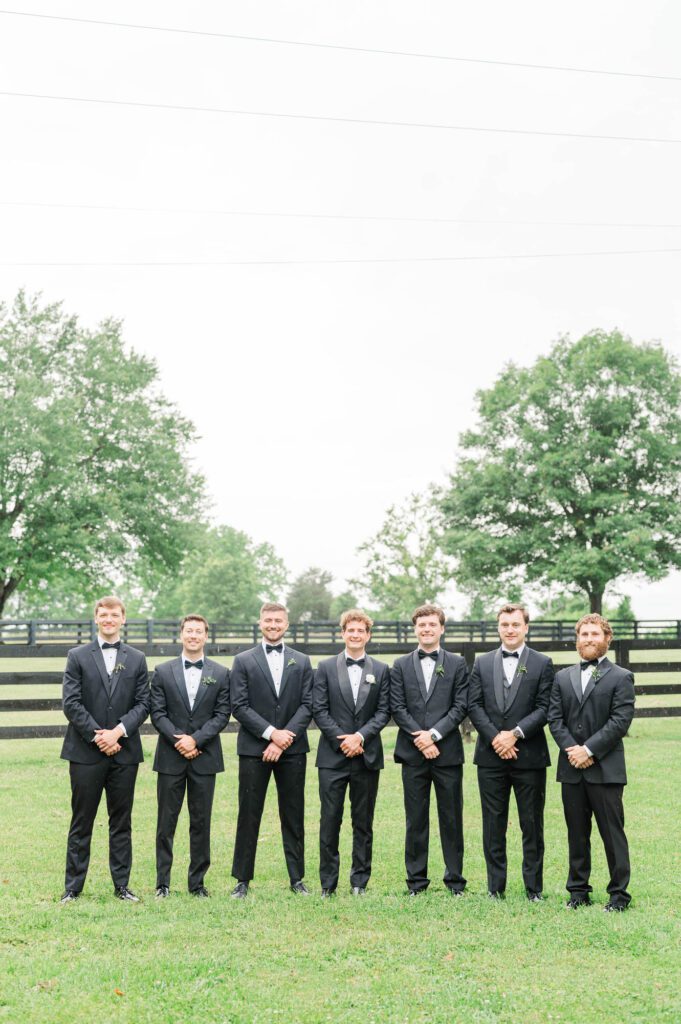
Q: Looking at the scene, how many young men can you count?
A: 7